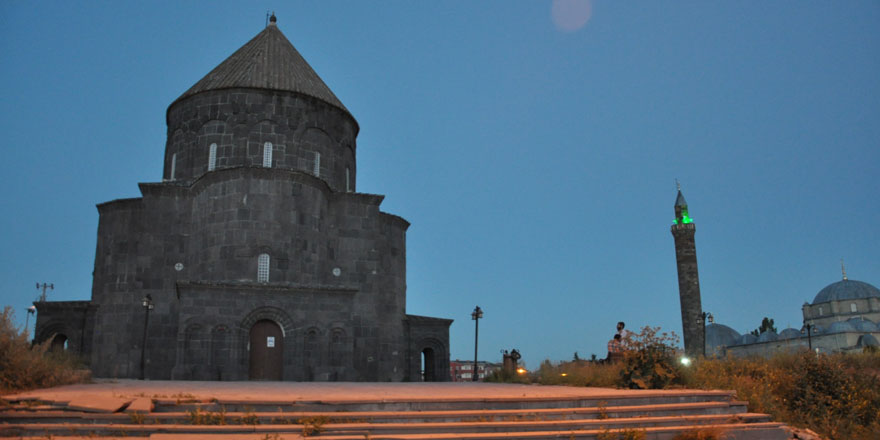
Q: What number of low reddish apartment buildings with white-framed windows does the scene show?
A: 1